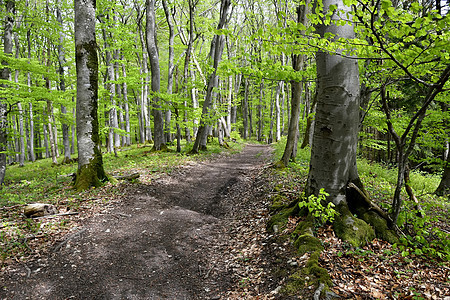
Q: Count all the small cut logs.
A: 1